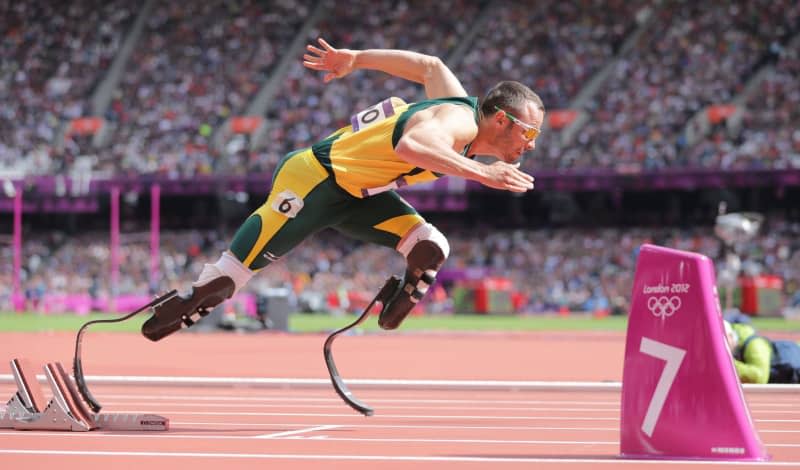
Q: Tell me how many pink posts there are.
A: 3